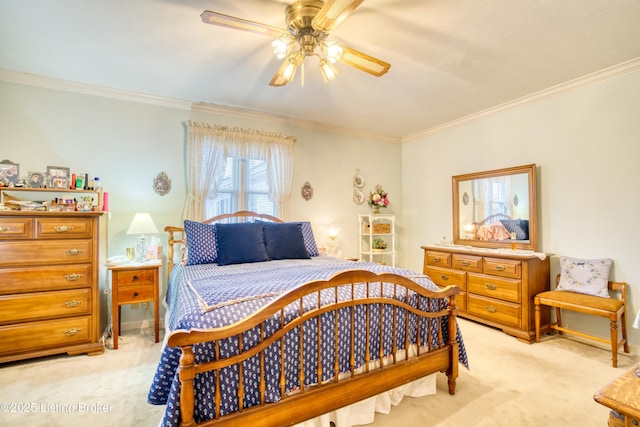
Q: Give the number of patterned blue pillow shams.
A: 2